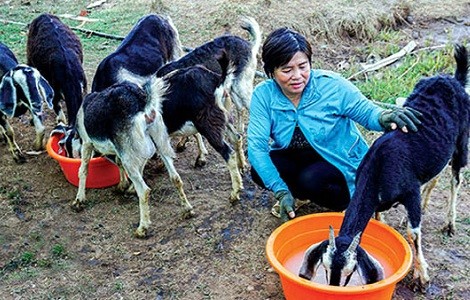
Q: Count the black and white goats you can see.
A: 7